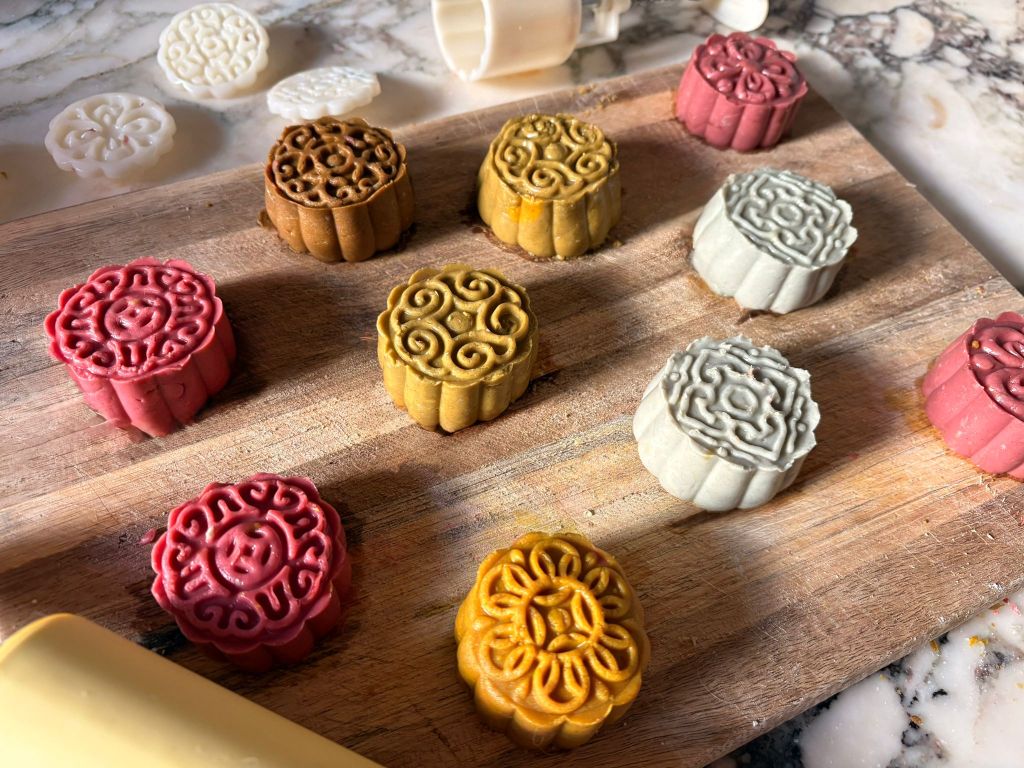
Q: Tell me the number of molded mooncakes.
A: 10